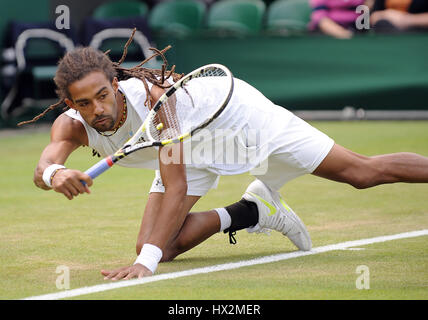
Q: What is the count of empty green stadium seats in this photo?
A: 4